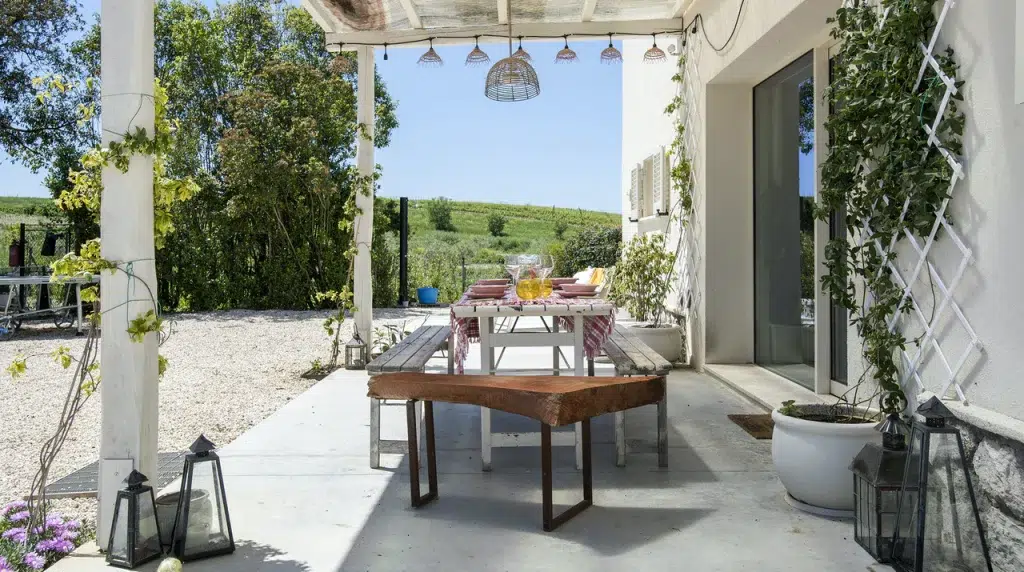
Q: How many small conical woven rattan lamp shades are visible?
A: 7